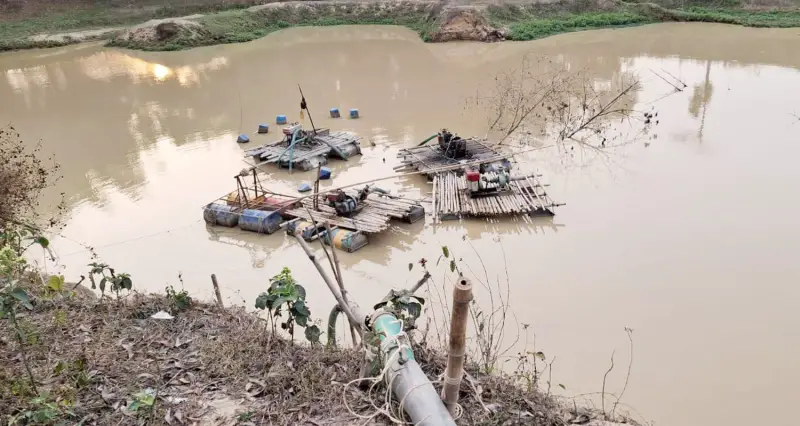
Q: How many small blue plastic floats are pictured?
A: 7